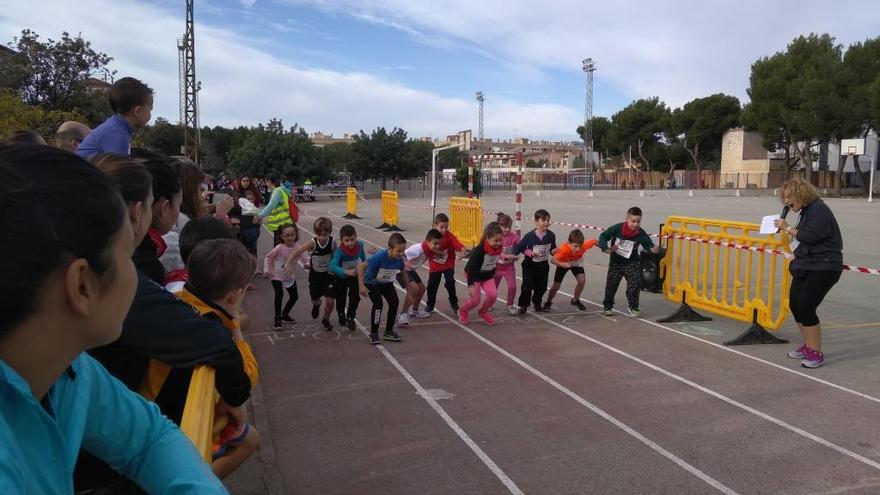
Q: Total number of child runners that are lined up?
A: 11